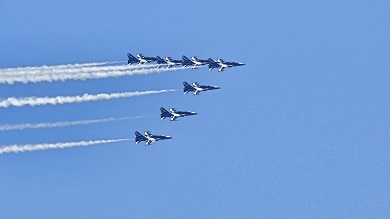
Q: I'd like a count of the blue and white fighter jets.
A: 7